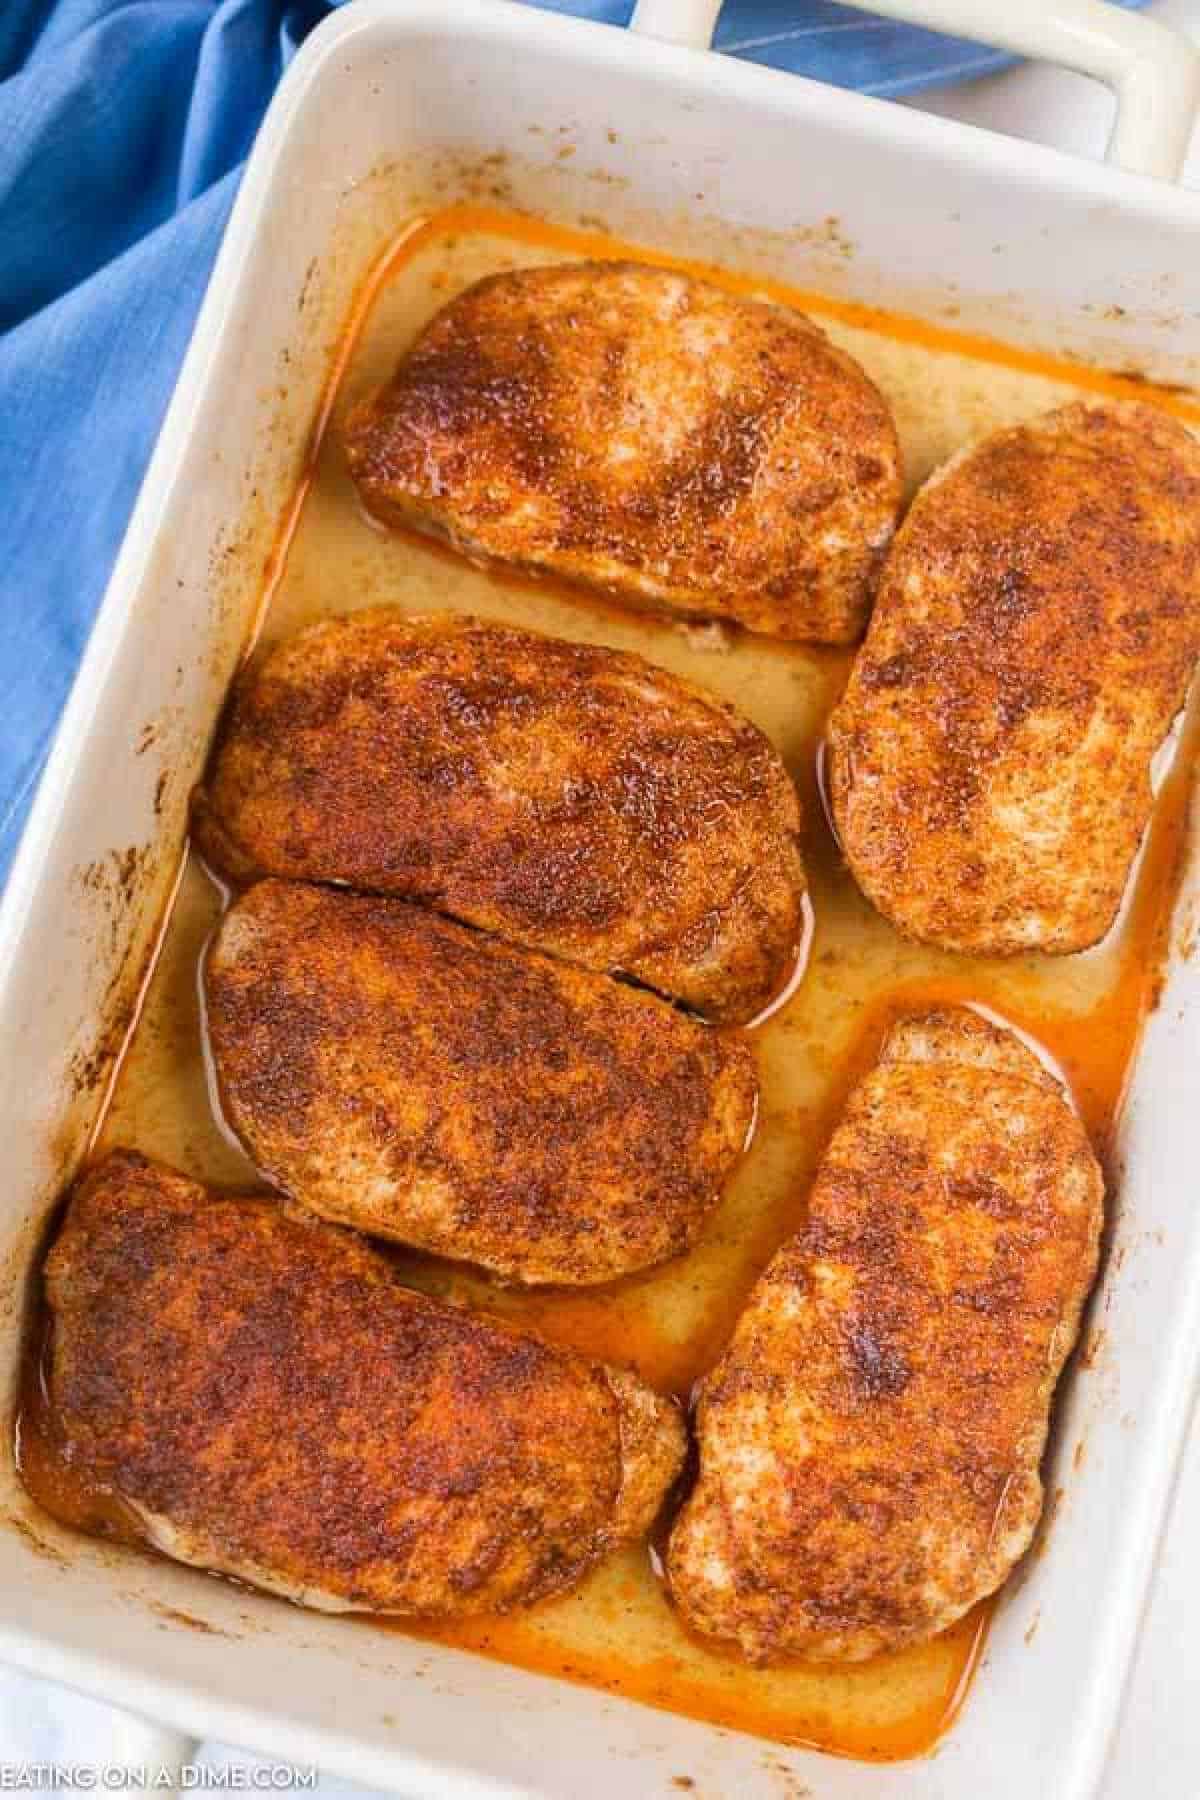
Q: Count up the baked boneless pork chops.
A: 6